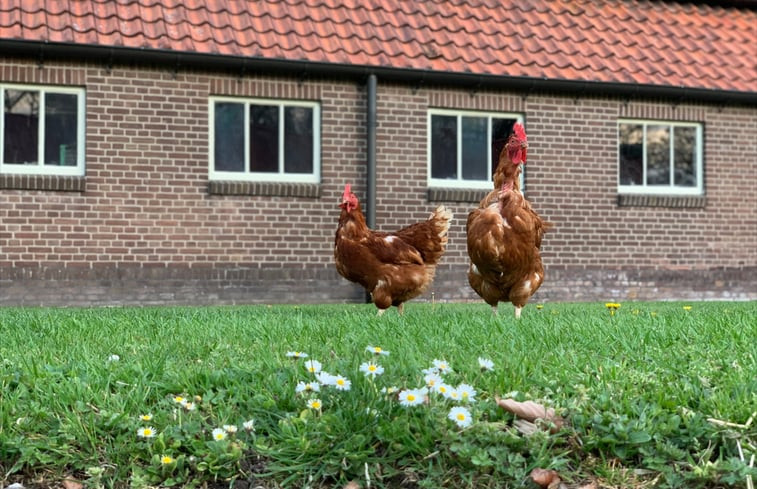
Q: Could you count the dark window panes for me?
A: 11